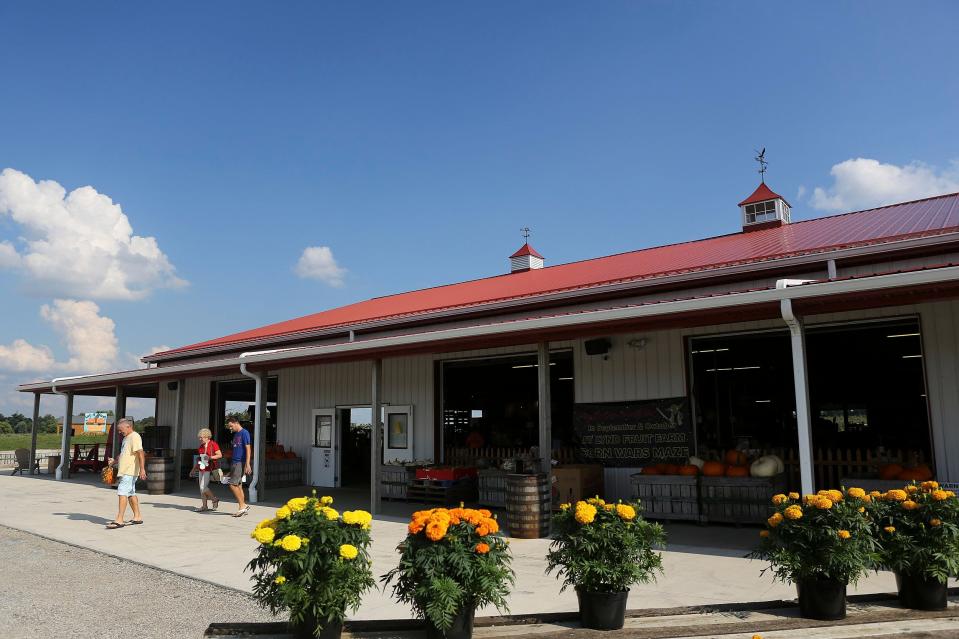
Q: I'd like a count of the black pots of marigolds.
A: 5